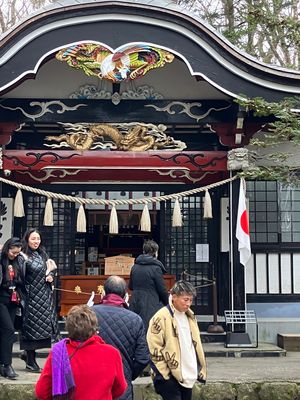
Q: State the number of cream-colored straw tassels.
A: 7